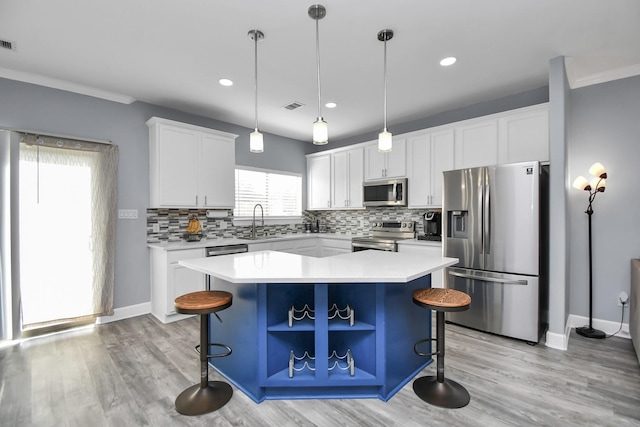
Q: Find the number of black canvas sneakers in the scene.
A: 0